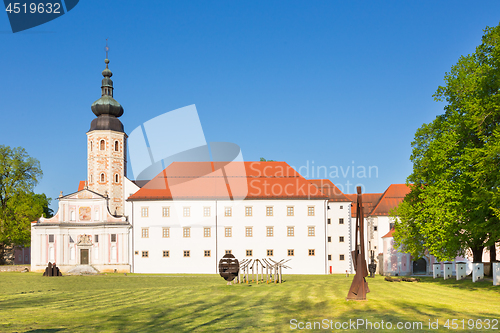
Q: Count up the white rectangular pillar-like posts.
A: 5